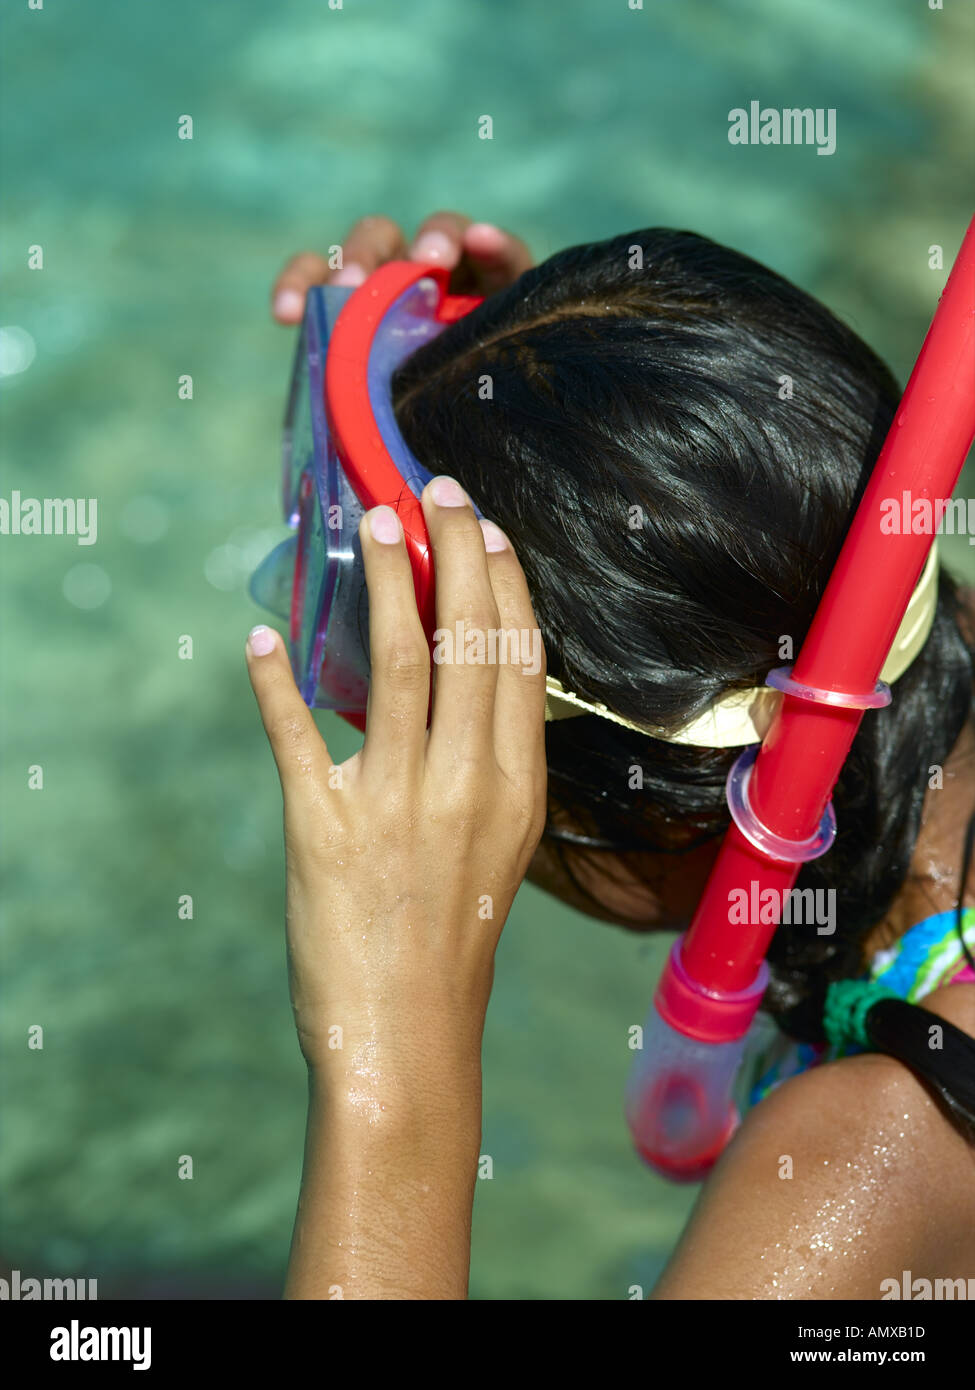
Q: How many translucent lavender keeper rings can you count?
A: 2